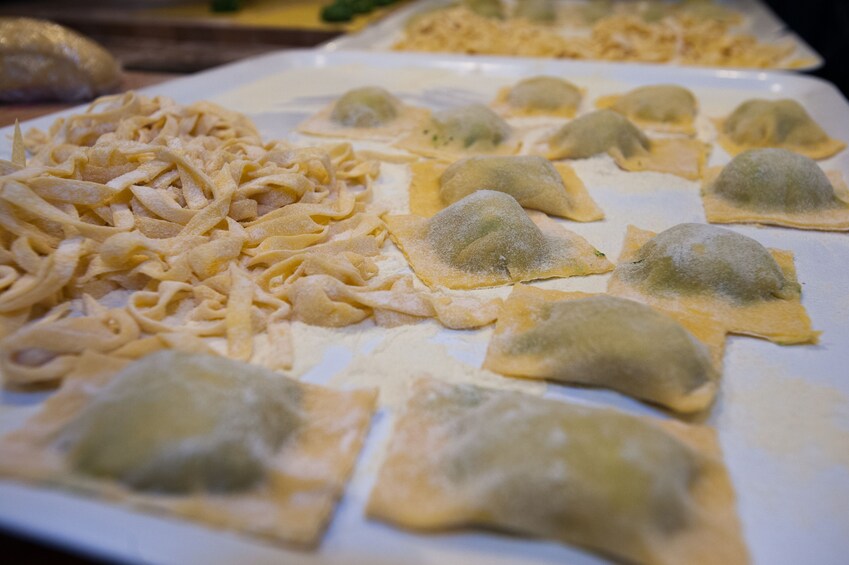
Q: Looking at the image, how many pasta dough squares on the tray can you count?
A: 13